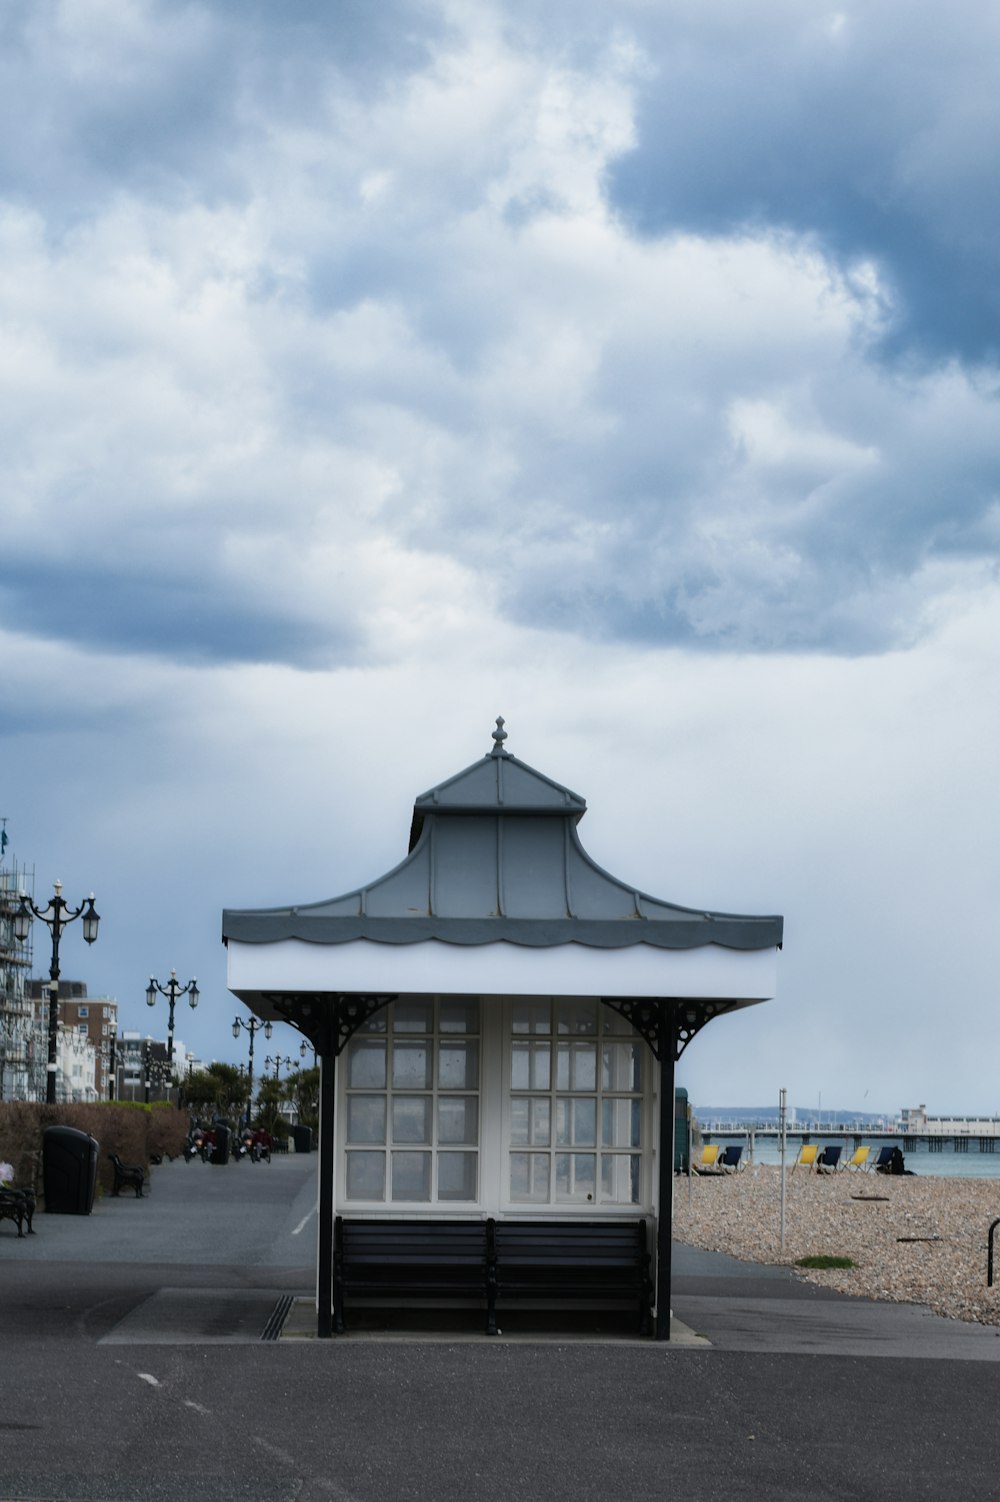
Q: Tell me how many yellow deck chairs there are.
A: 3